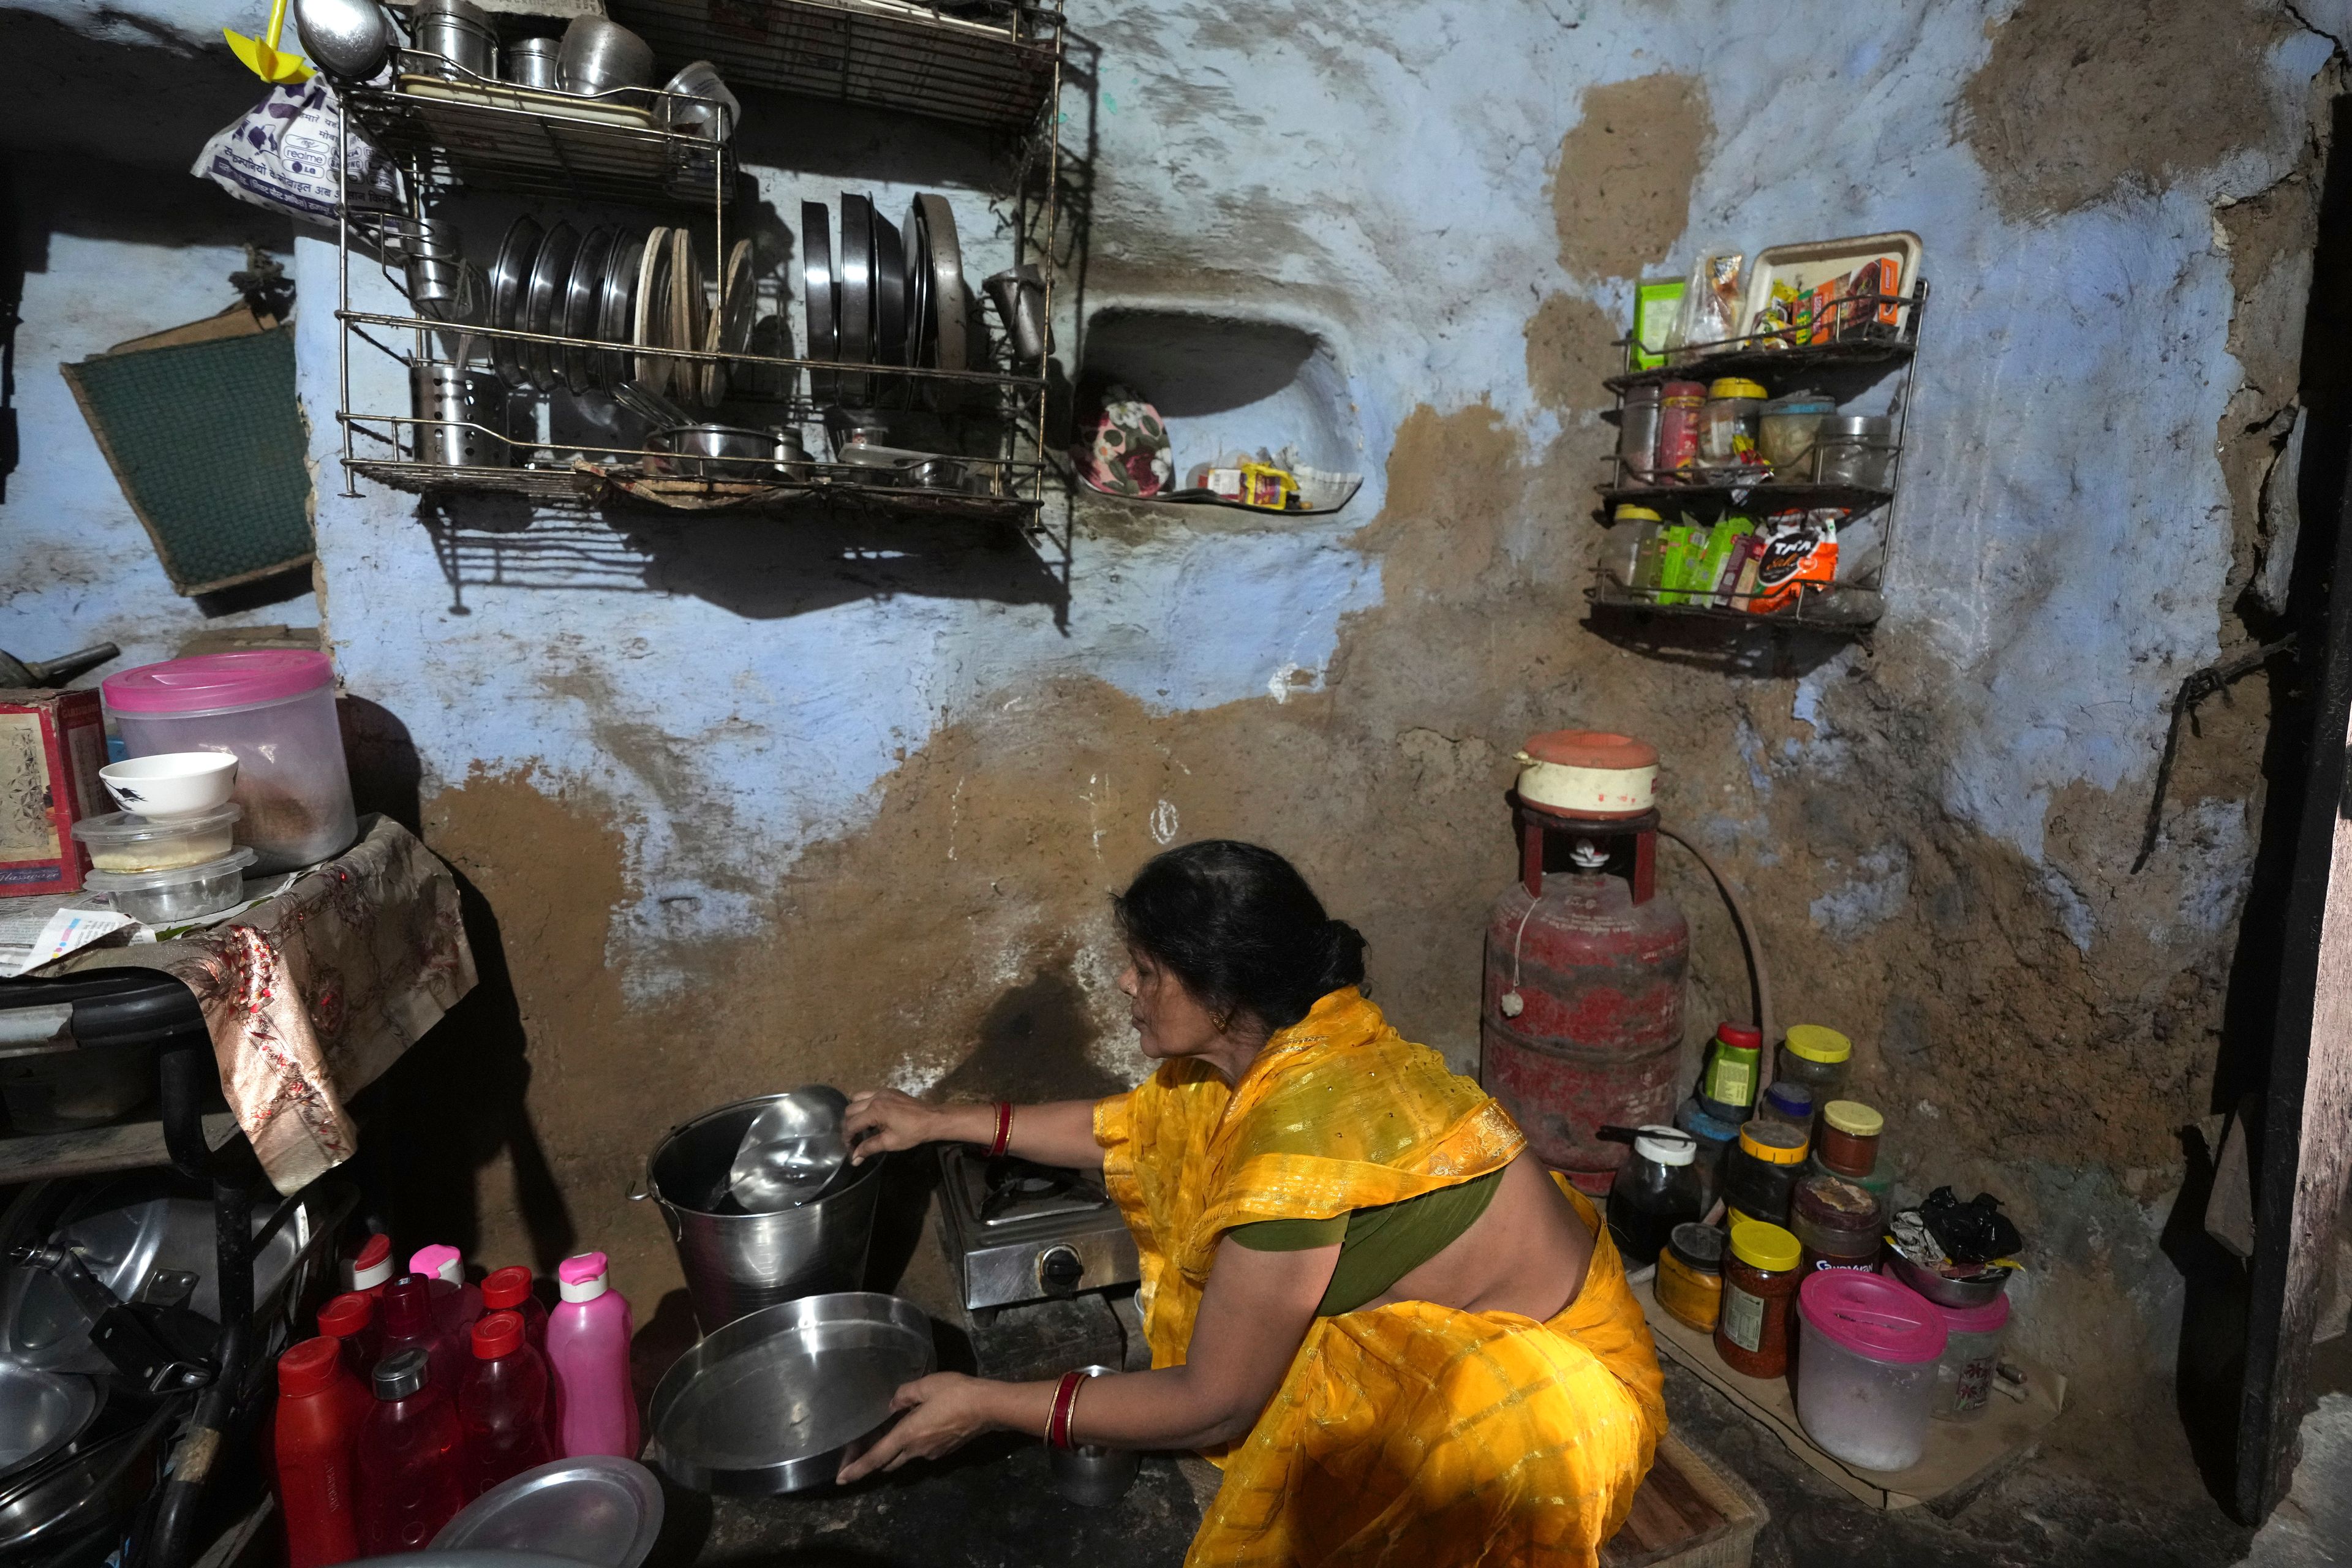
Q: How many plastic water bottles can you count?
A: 9